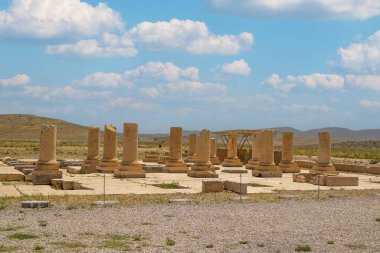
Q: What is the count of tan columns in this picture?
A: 13